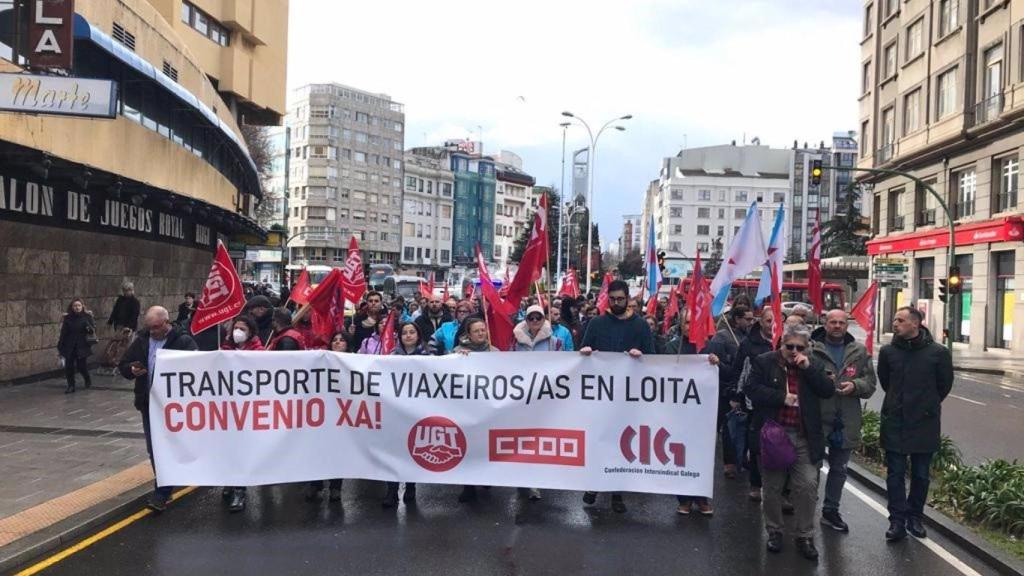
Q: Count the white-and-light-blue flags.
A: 3